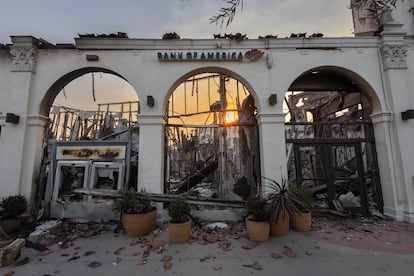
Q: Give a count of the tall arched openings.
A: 3